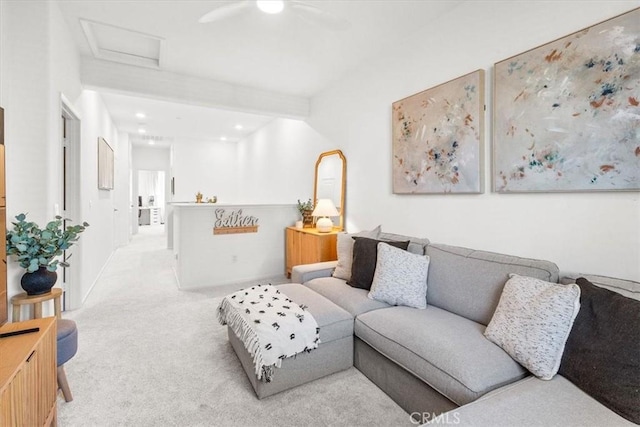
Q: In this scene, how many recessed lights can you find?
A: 5